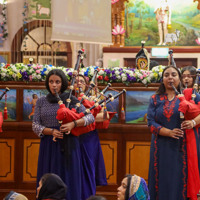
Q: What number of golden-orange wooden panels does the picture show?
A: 4